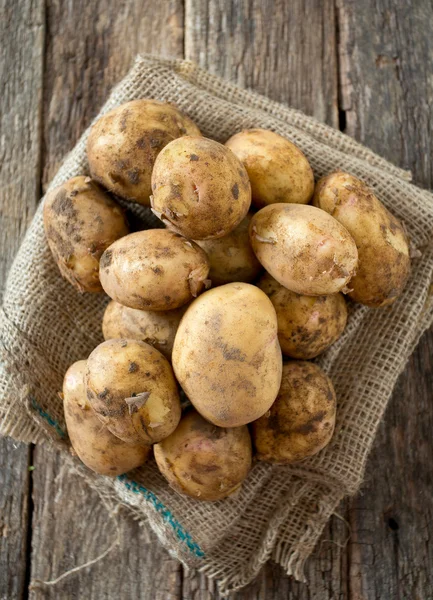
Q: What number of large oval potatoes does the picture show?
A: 15